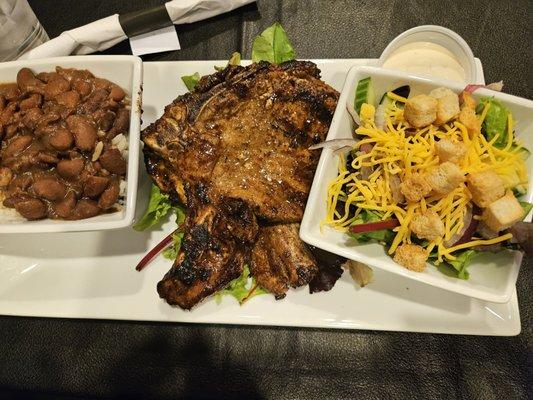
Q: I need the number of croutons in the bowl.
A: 10